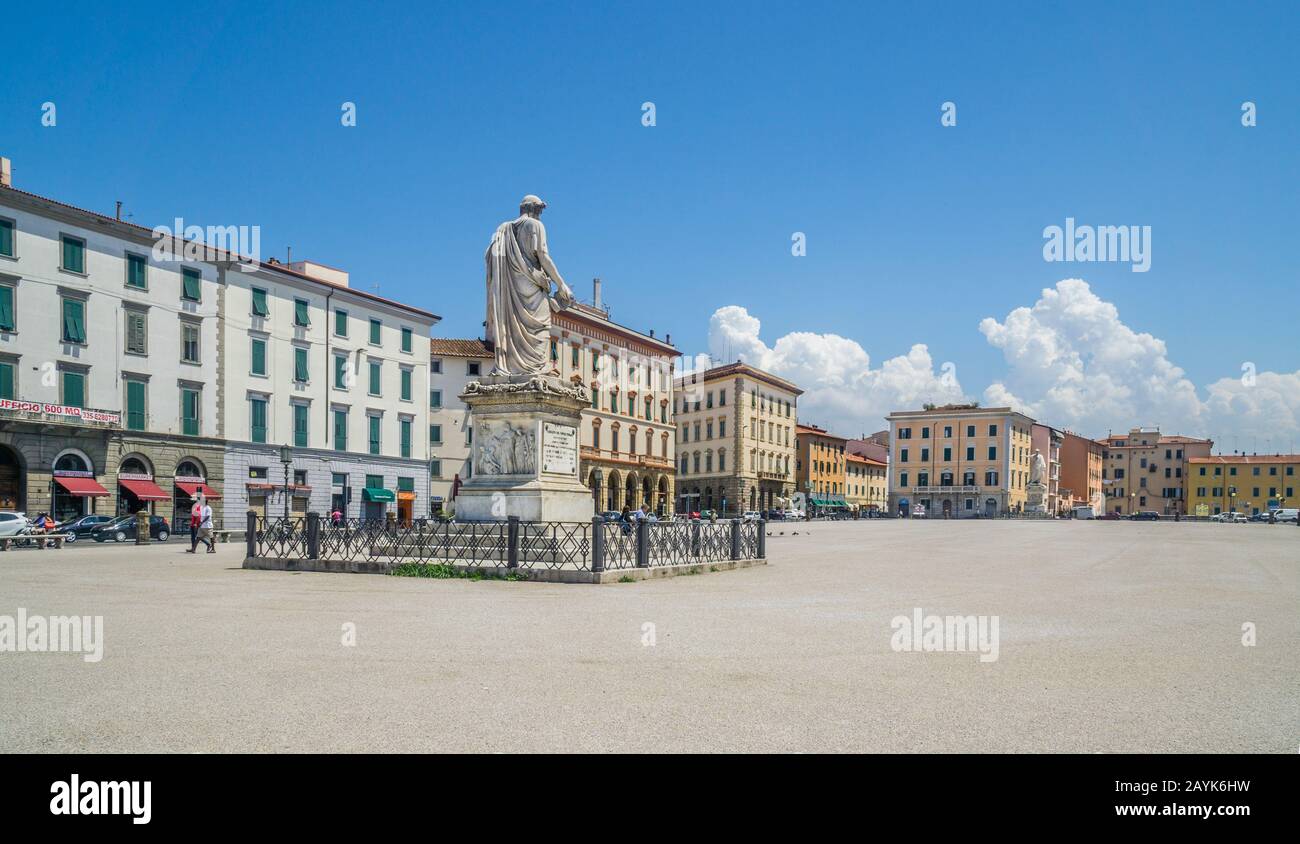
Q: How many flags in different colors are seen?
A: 0